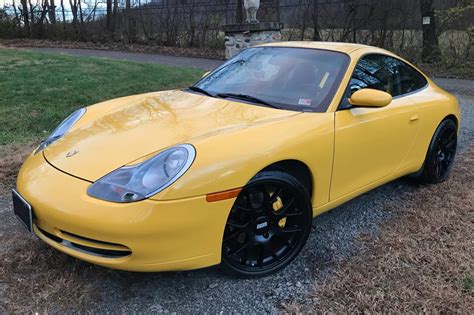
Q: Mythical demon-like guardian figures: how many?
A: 0